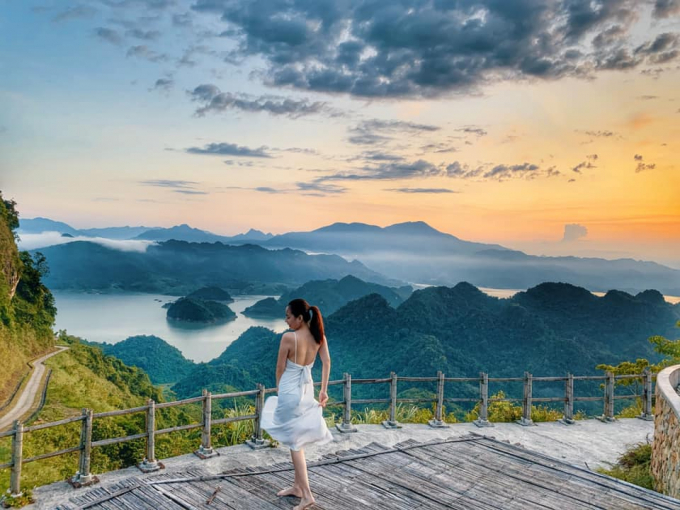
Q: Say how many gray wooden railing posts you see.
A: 13